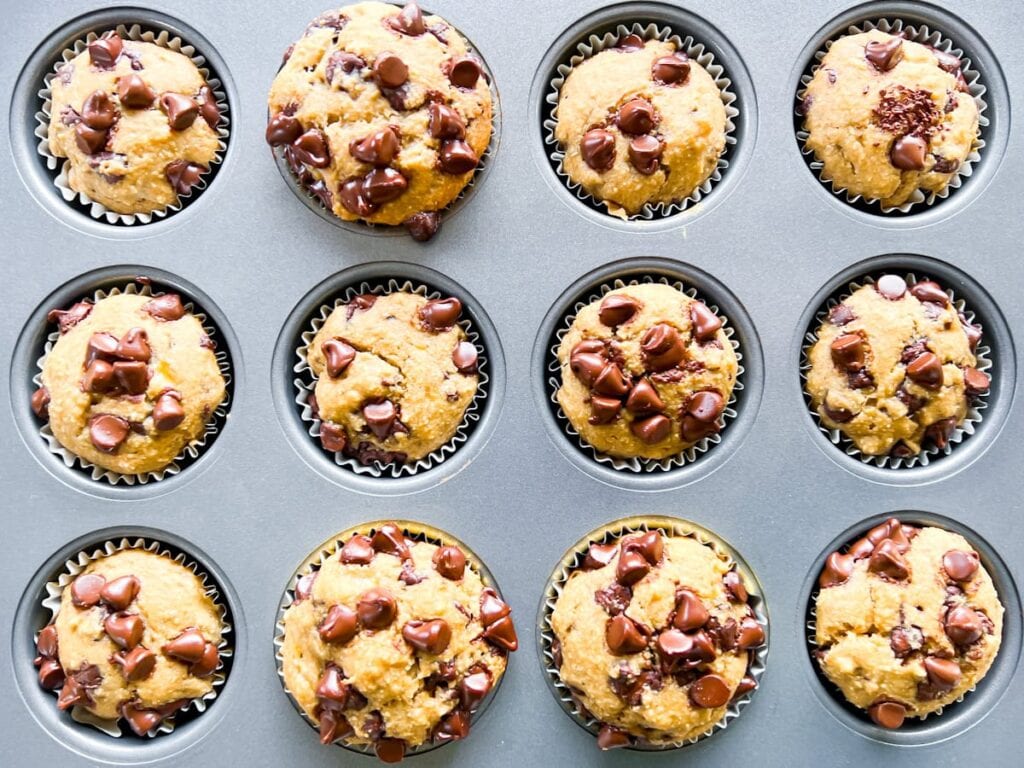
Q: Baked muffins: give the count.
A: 12